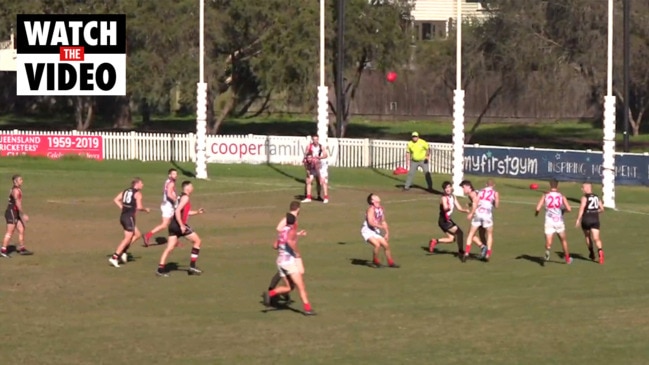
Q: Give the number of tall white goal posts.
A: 4